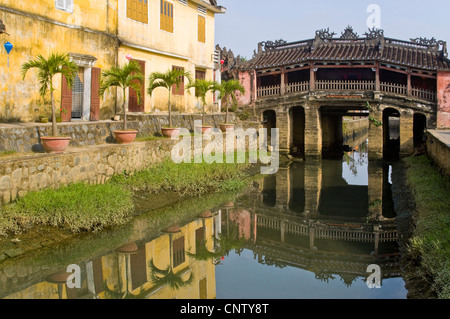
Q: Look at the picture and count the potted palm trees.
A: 5